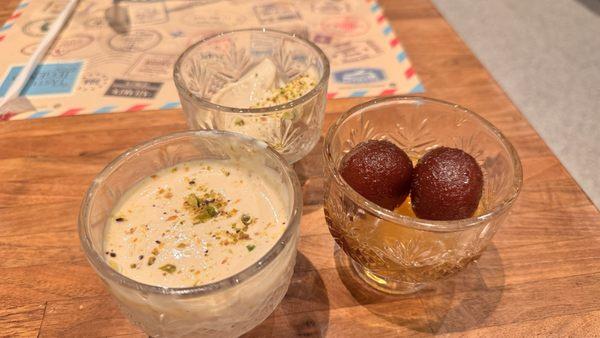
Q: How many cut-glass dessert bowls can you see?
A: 3